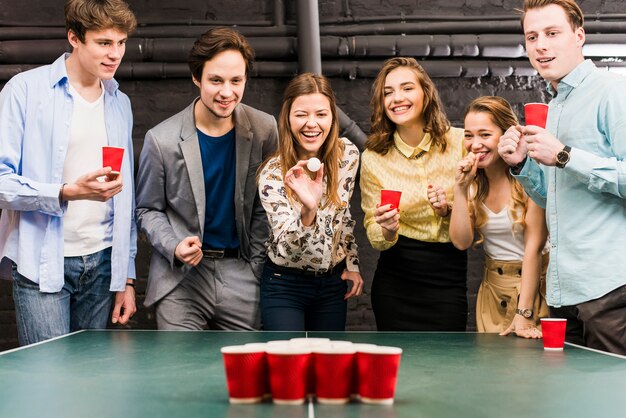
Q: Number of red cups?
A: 14